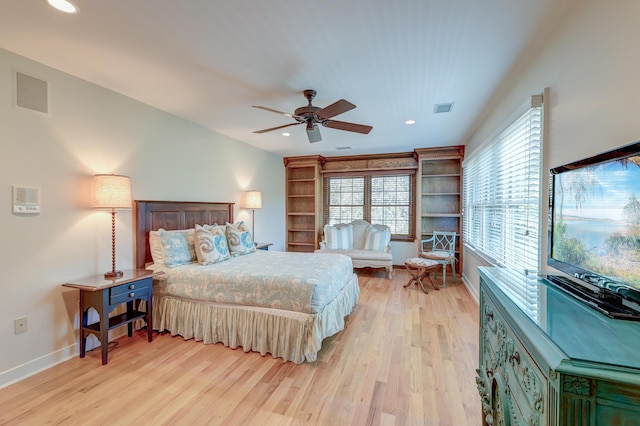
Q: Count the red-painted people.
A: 0